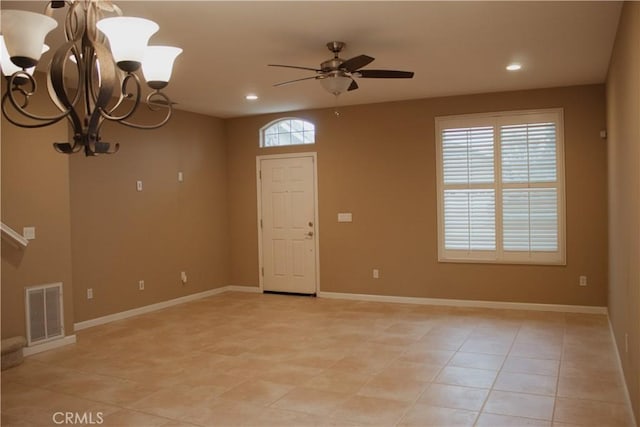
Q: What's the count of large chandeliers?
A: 1